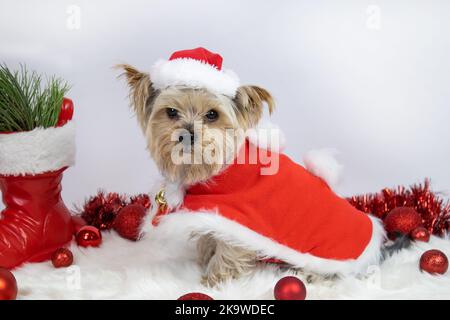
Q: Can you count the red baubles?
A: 9